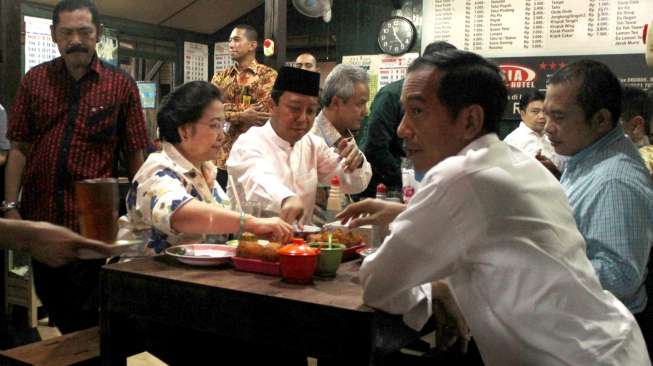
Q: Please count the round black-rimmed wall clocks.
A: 1